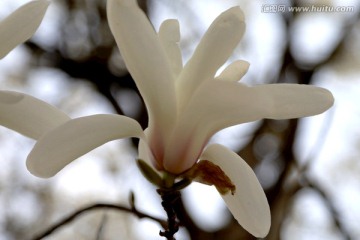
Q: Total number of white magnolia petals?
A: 9